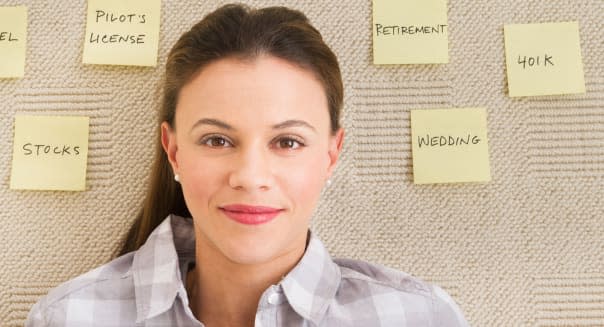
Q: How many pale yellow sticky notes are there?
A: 6